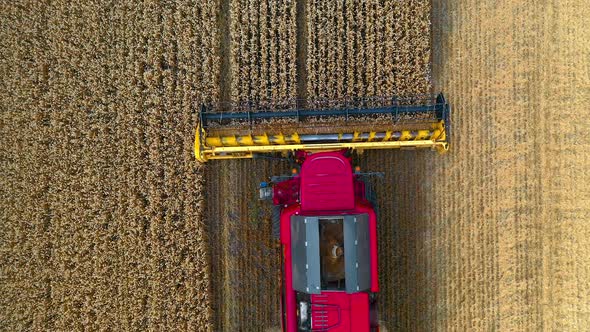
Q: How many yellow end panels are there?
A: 2